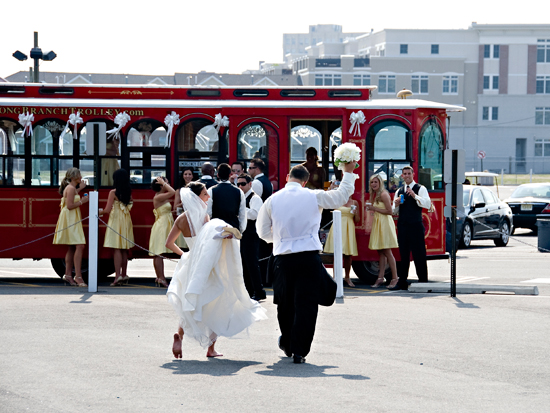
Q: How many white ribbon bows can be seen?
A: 6